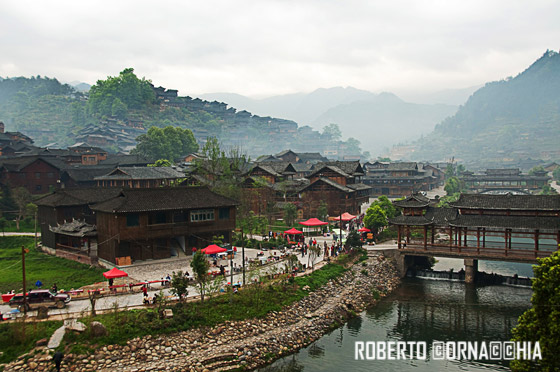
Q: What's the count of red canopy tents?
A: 6